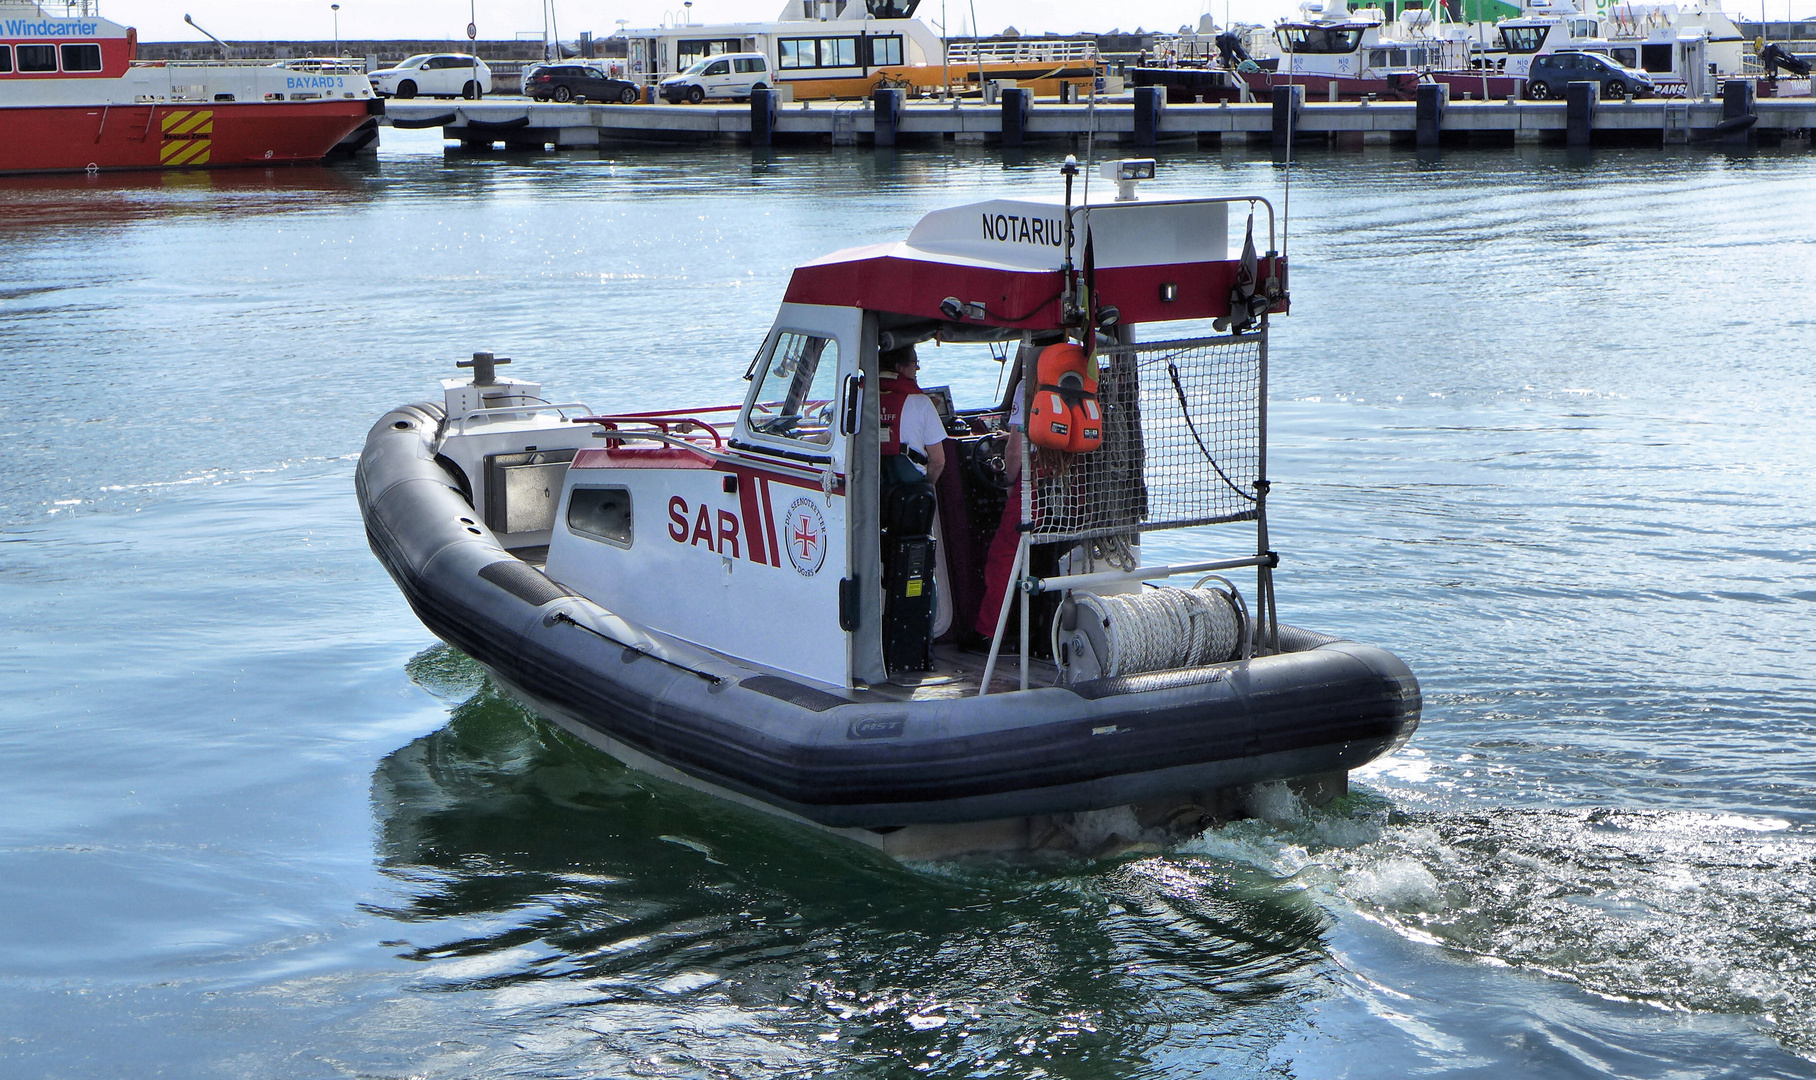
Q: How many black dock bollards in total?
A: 8